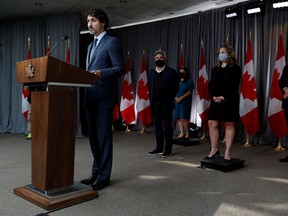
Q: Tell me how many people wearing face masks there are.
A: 3